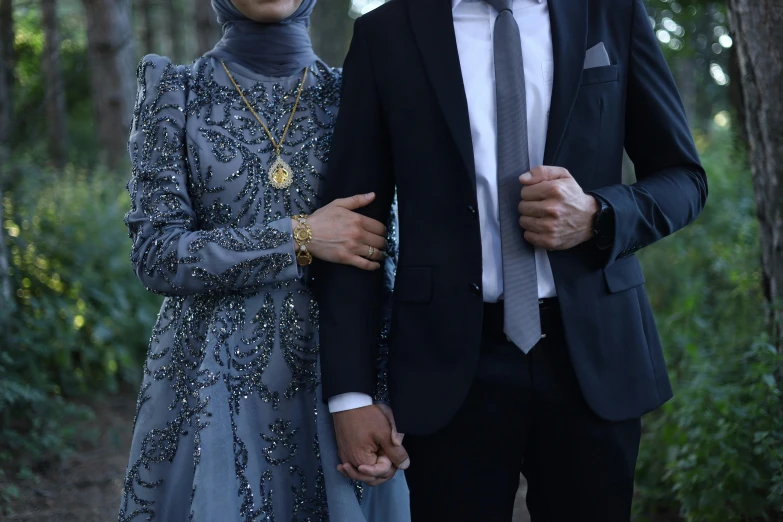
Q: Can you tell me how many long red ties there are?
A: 0